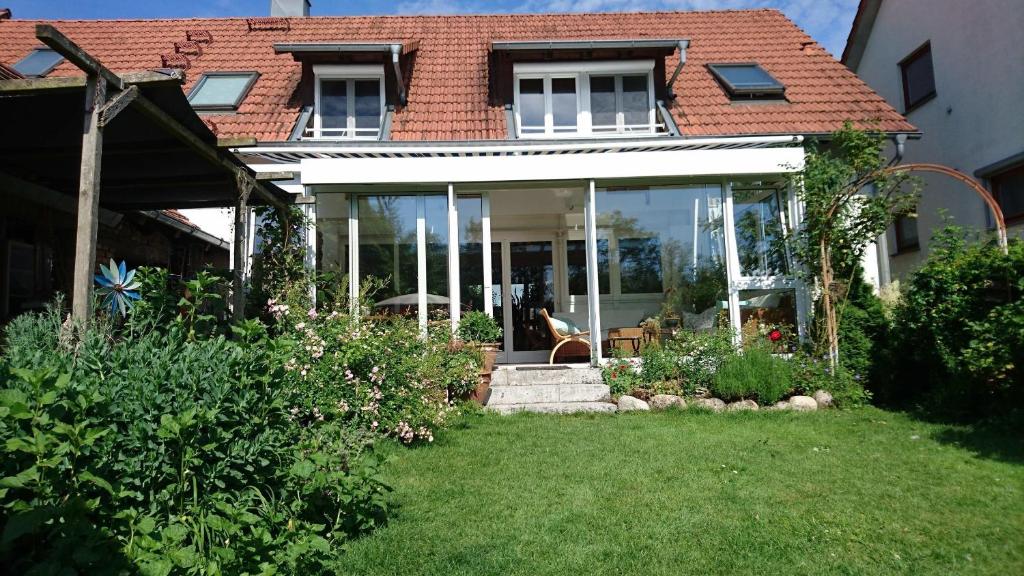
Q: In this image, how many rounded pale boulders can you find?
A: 7